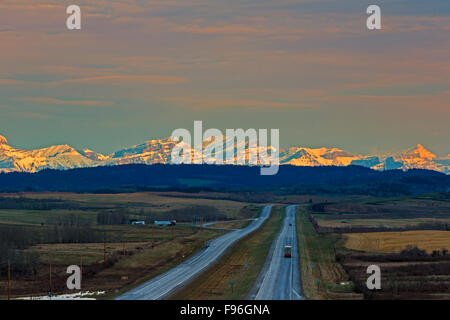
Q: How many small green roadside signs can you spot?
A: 2